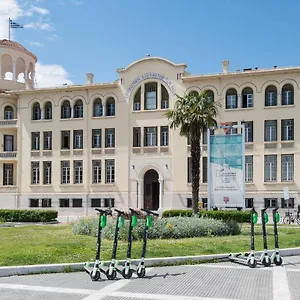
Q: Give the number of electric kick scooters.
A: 7